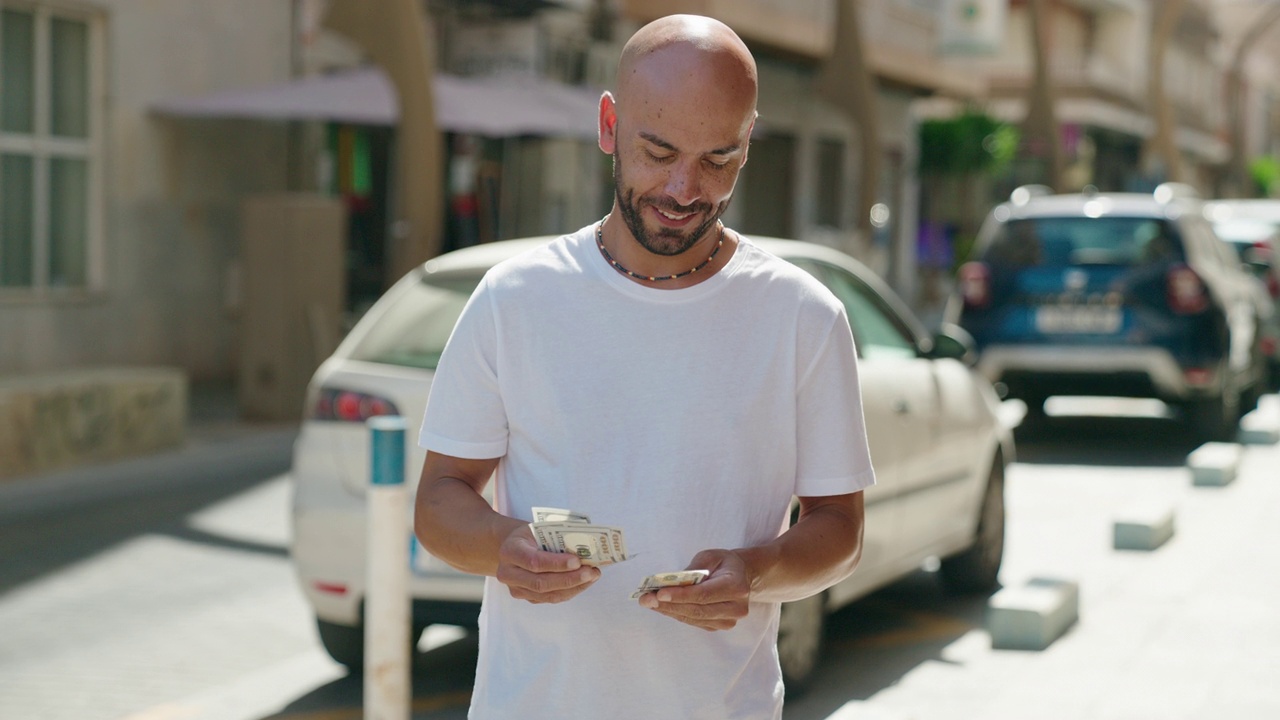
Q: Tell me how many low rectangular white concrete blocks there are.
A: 4